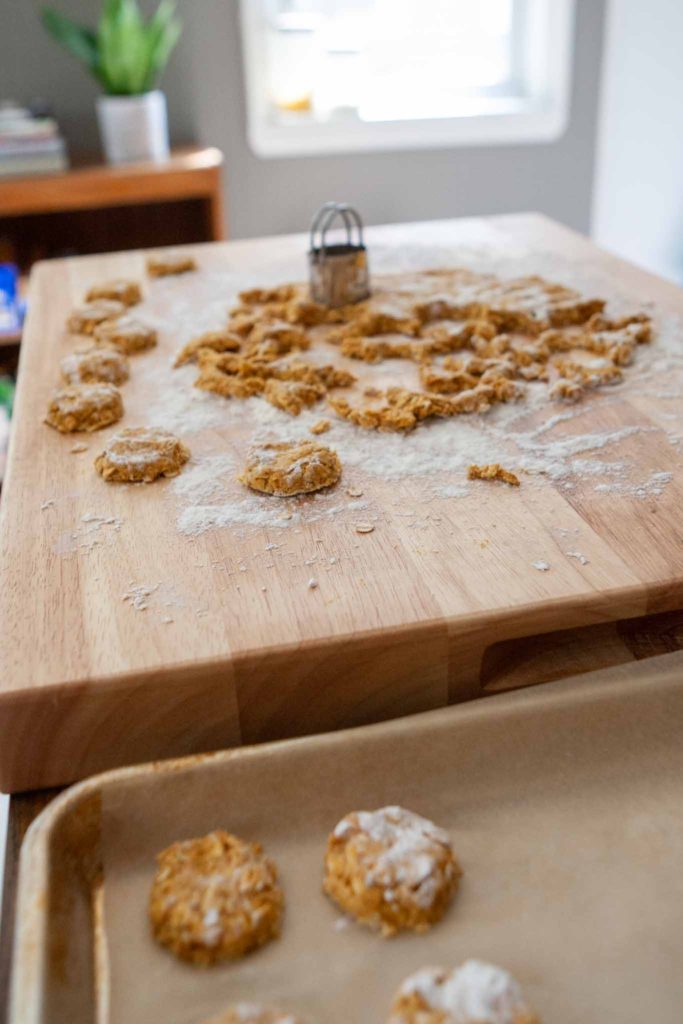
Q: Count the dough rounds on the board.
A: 8